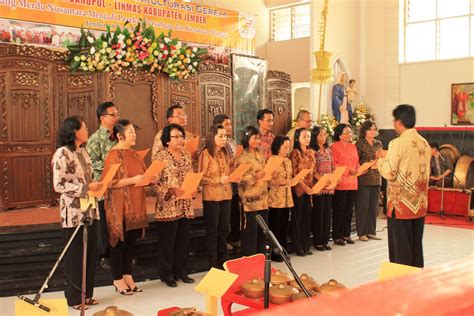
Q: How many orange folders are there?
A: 12